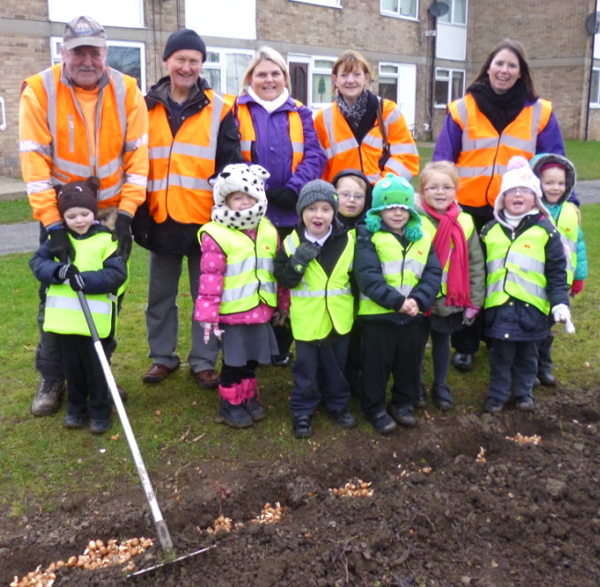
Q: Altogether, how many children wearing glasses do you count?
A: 3